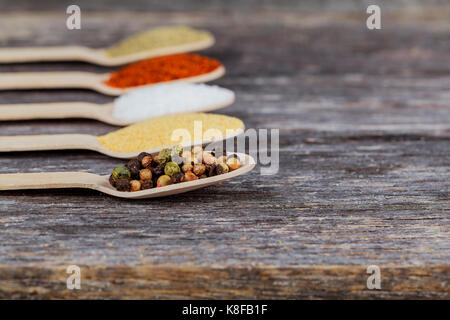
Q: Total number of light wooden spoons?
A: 5